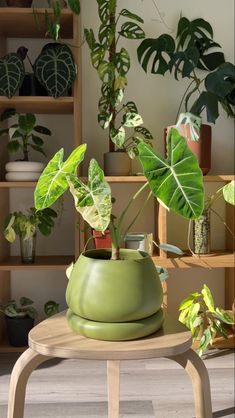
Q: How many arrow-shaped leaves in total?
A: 3